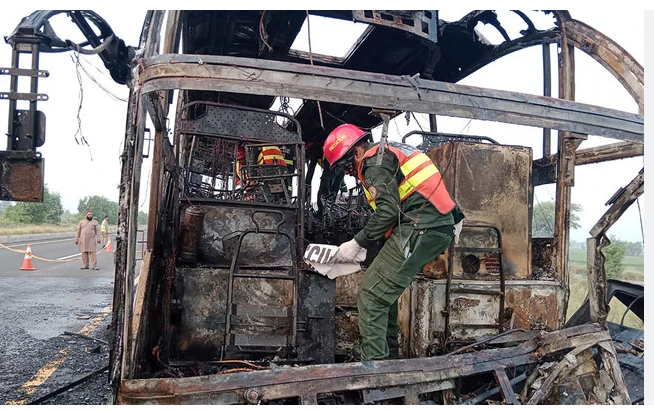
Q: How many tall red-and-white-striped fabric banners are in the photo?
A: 0